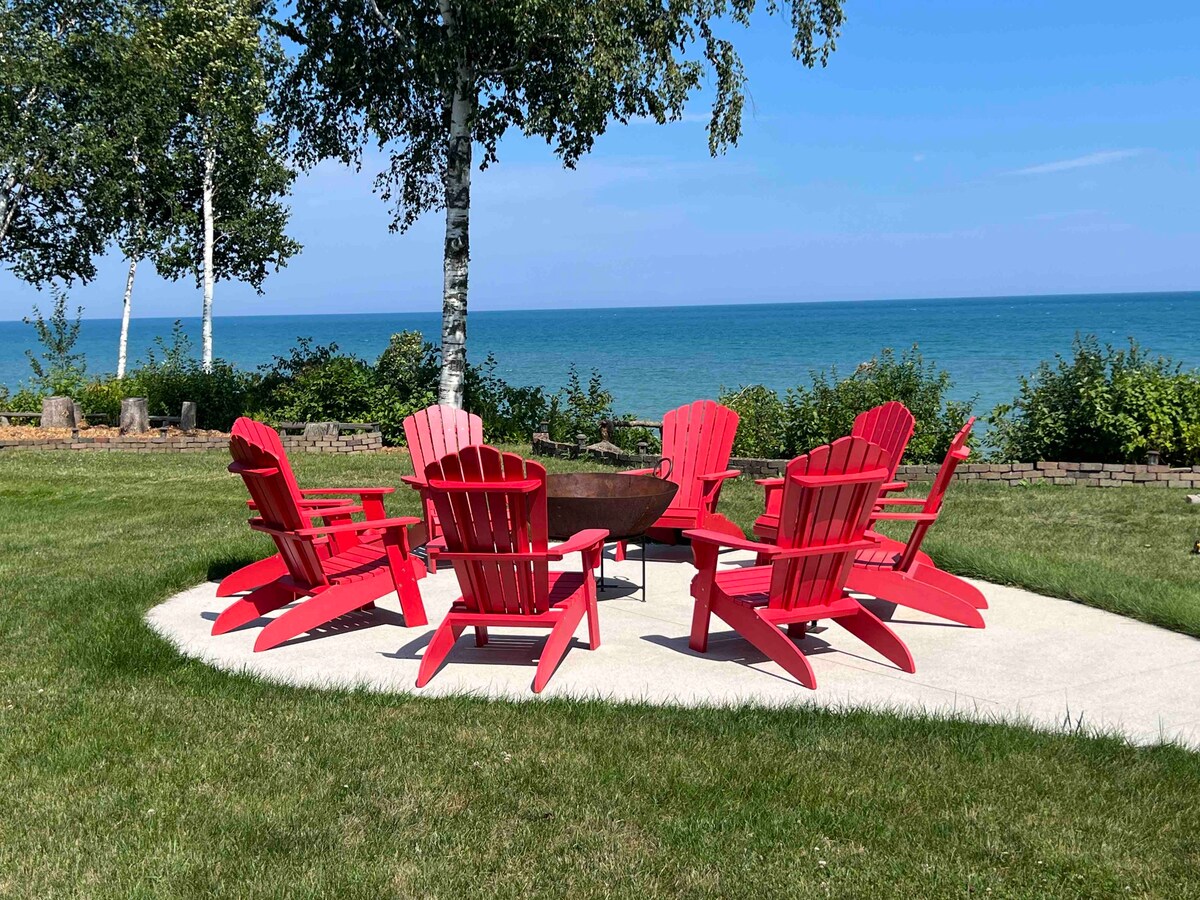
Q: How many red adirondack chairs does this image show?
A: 8